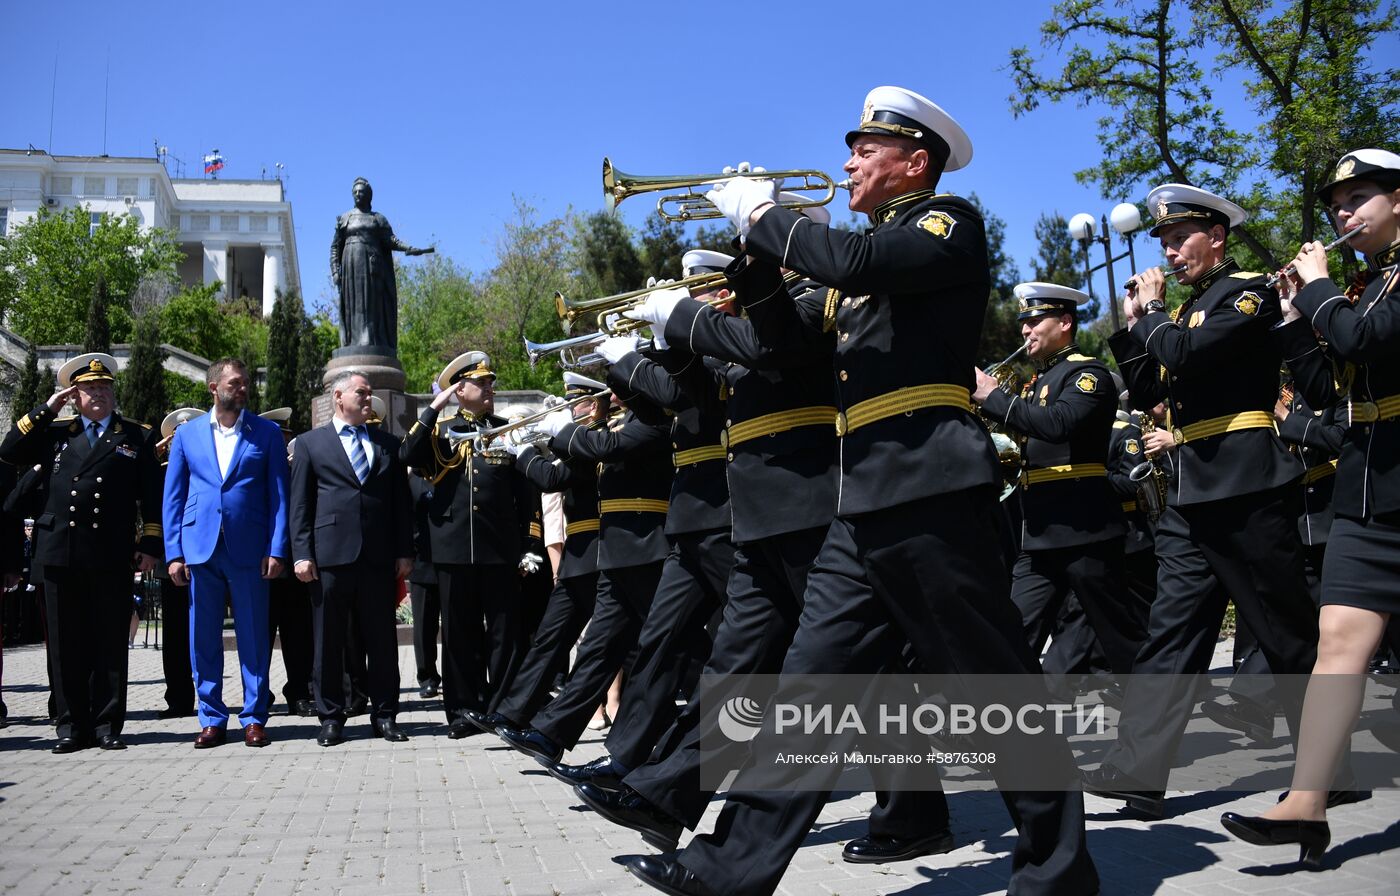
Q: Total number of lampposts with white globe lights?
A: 1